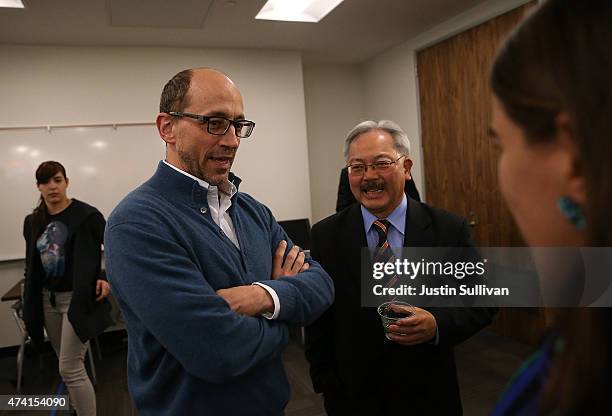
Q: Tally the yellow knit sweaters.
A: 0